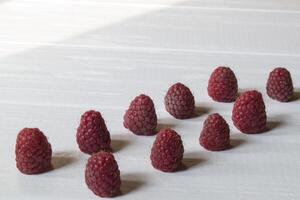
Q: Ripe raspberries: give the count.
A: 10